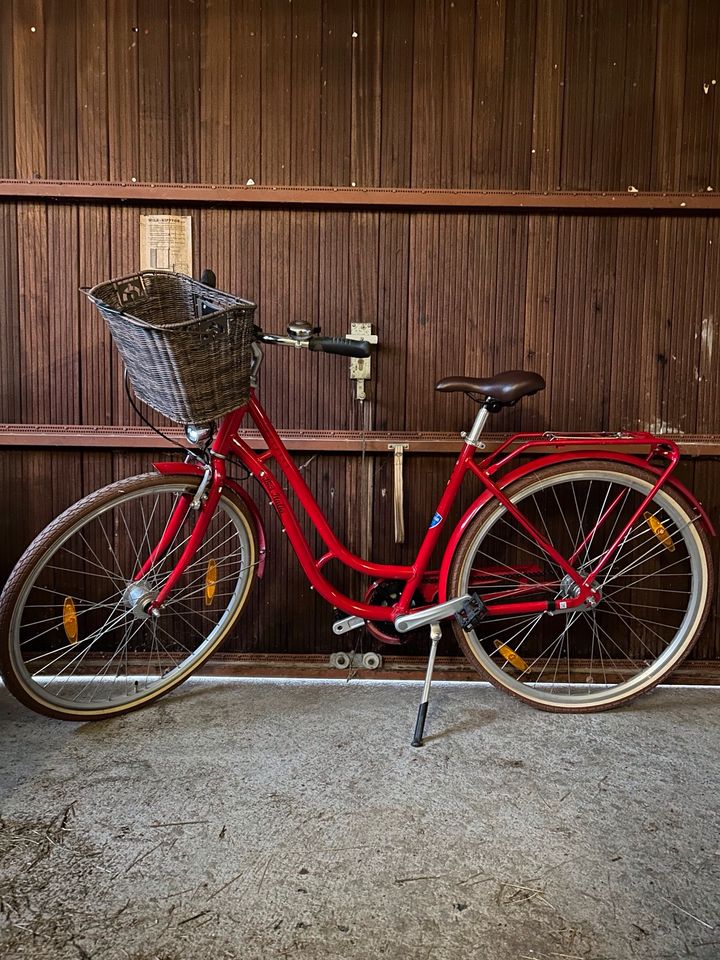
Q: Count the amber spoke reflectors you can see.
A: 4